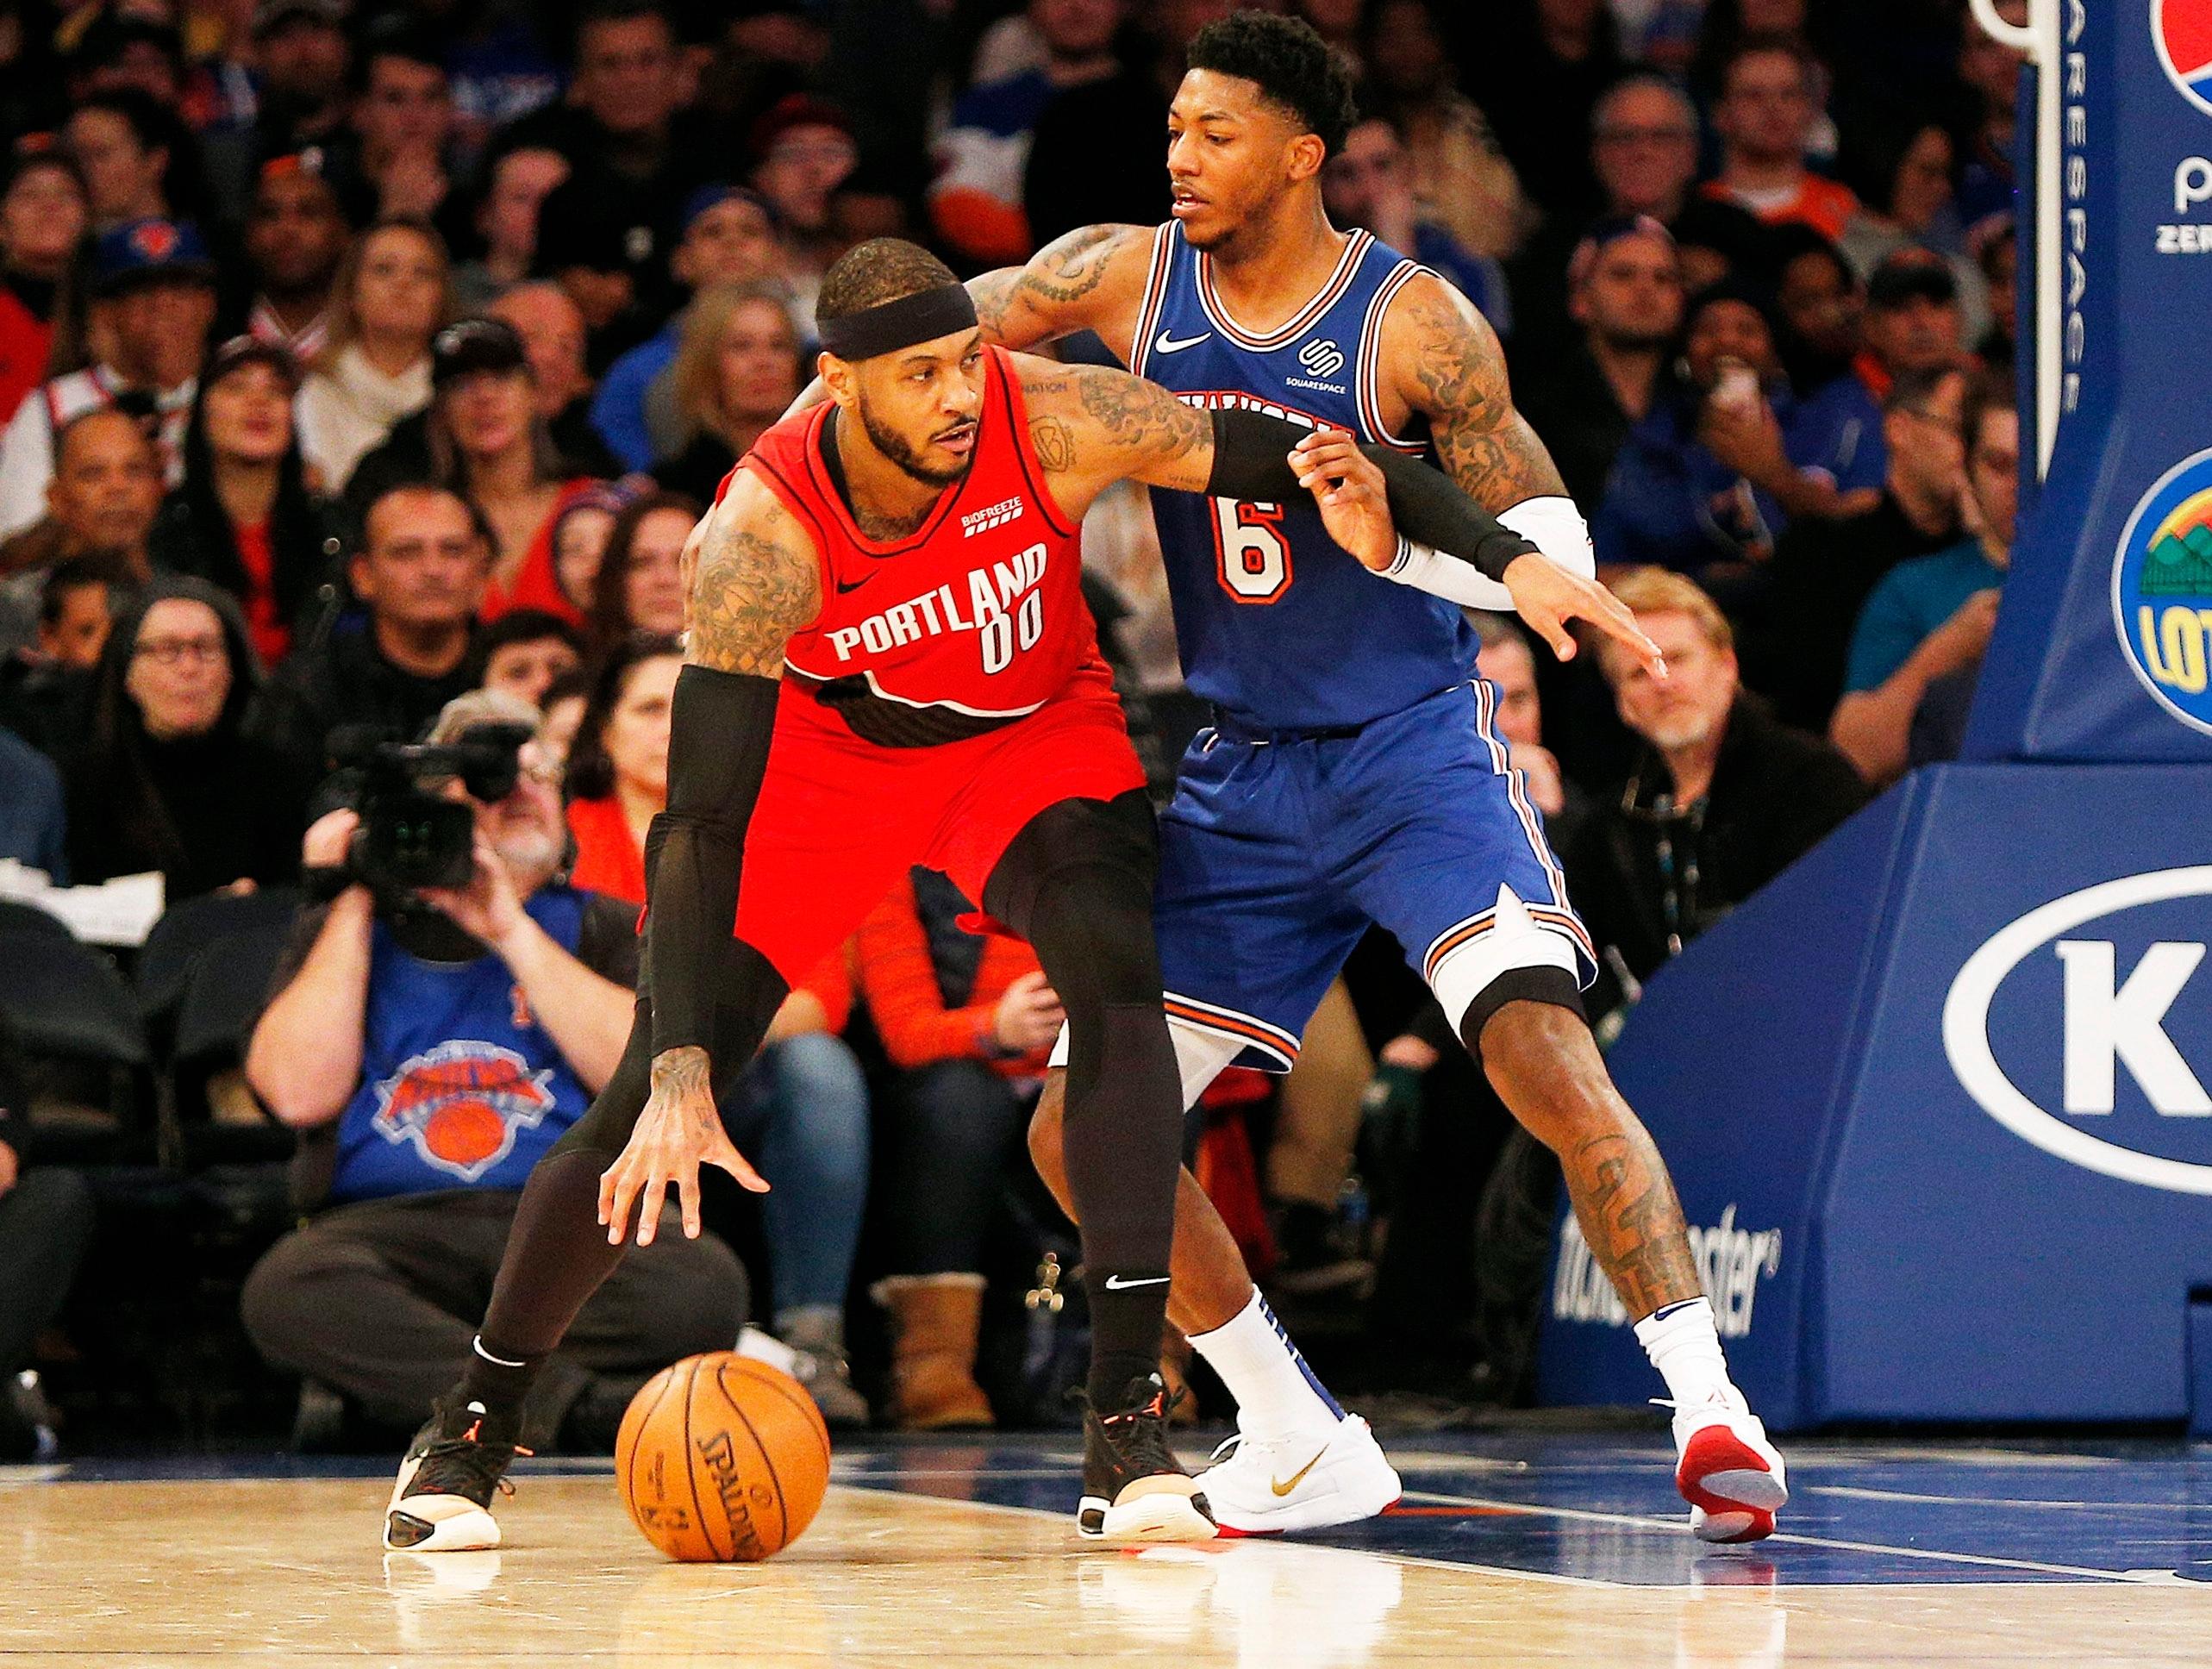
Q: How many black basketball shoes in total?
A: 2